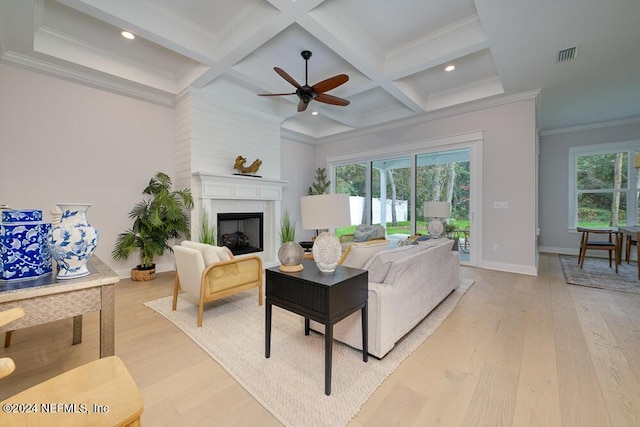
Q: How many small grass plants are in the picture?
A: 2